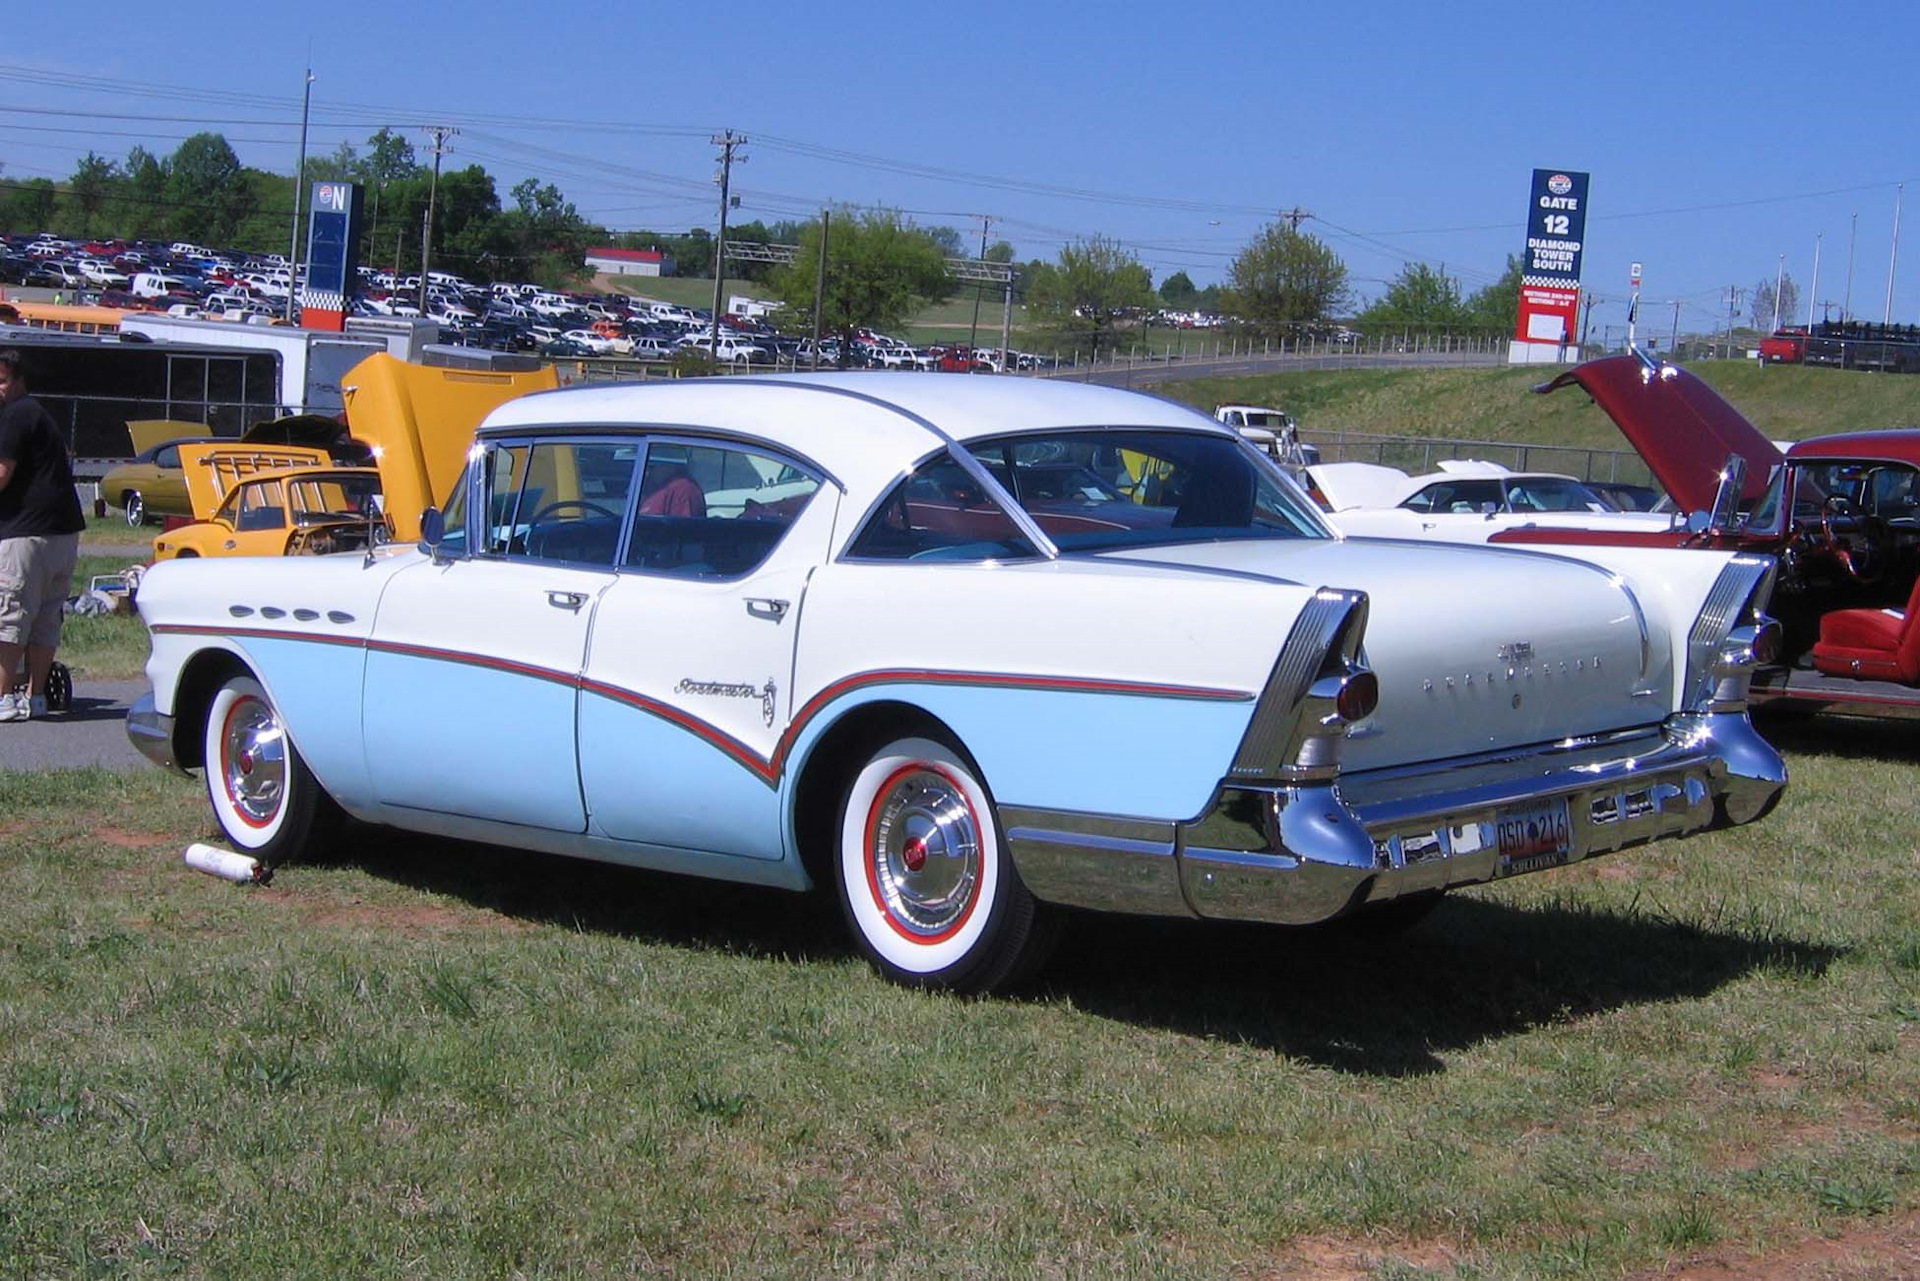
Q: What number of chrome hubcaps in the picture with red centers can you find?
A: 2